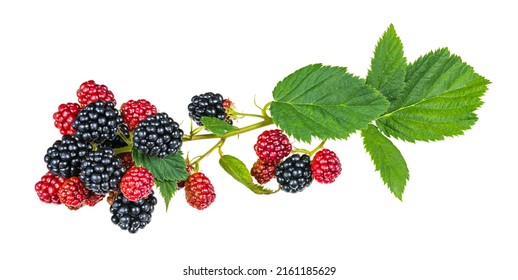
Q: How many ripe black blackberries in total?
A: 7